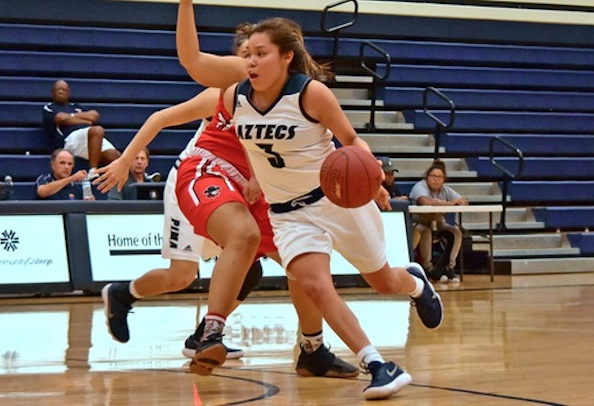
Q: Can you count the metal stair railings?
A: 4